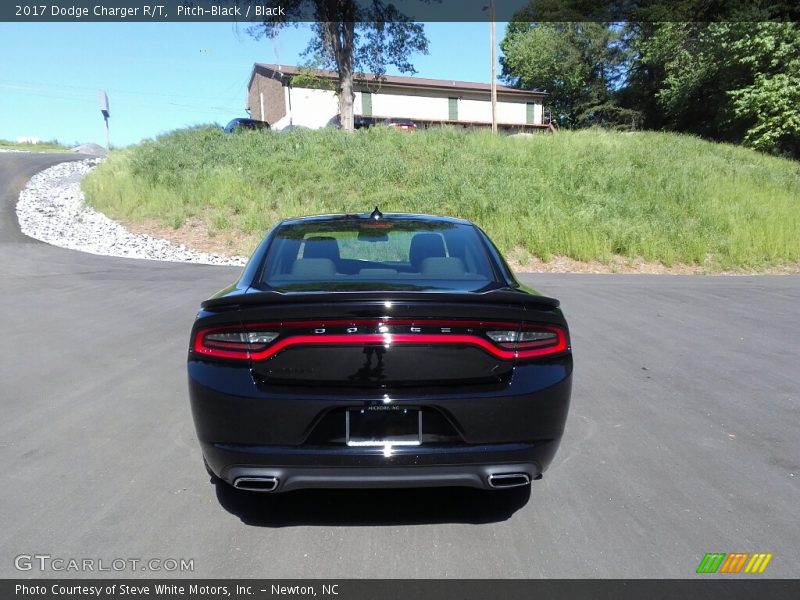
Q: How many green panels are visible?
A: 3